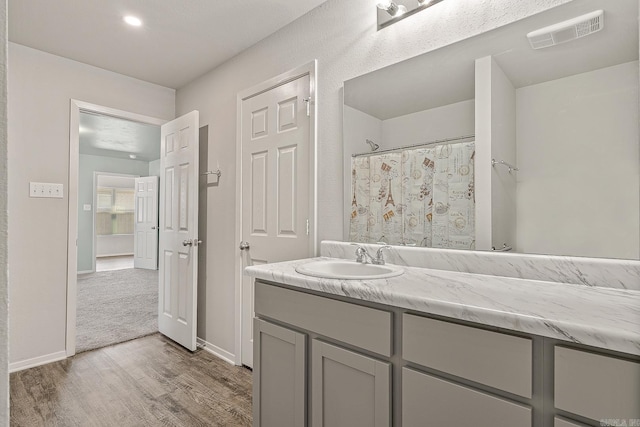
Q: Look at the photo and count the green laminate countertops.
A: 0